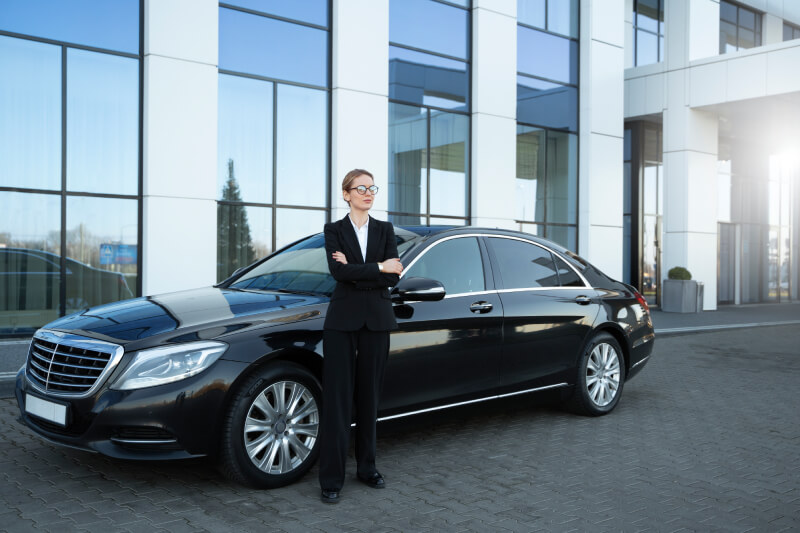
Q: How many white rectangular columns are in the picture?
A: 5